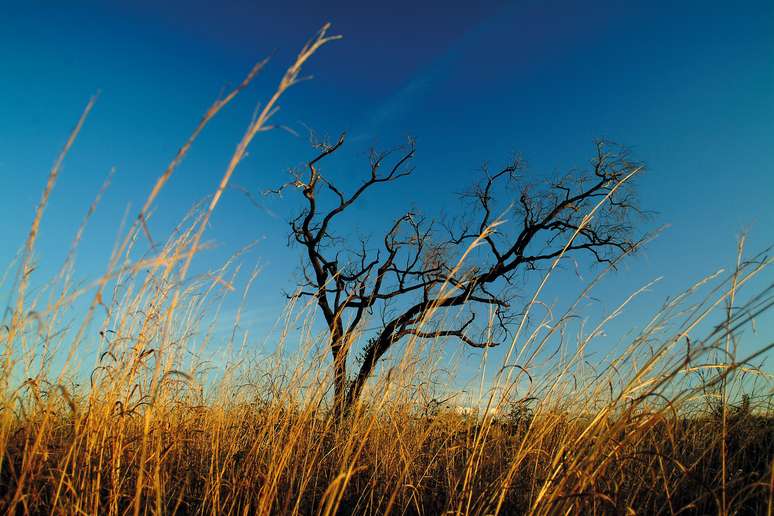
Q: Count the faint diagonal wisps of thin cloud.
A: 1